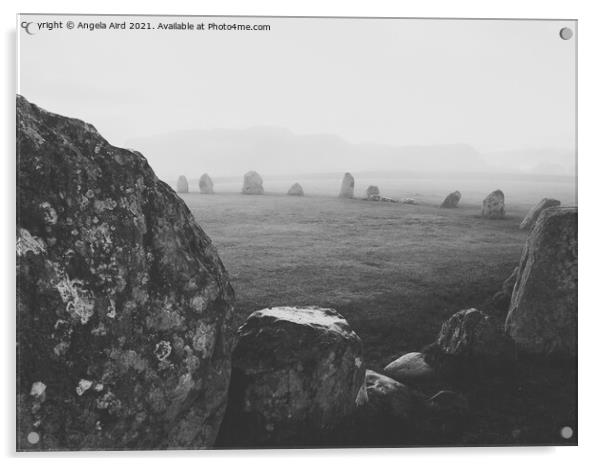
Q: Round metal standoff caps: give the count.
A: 4